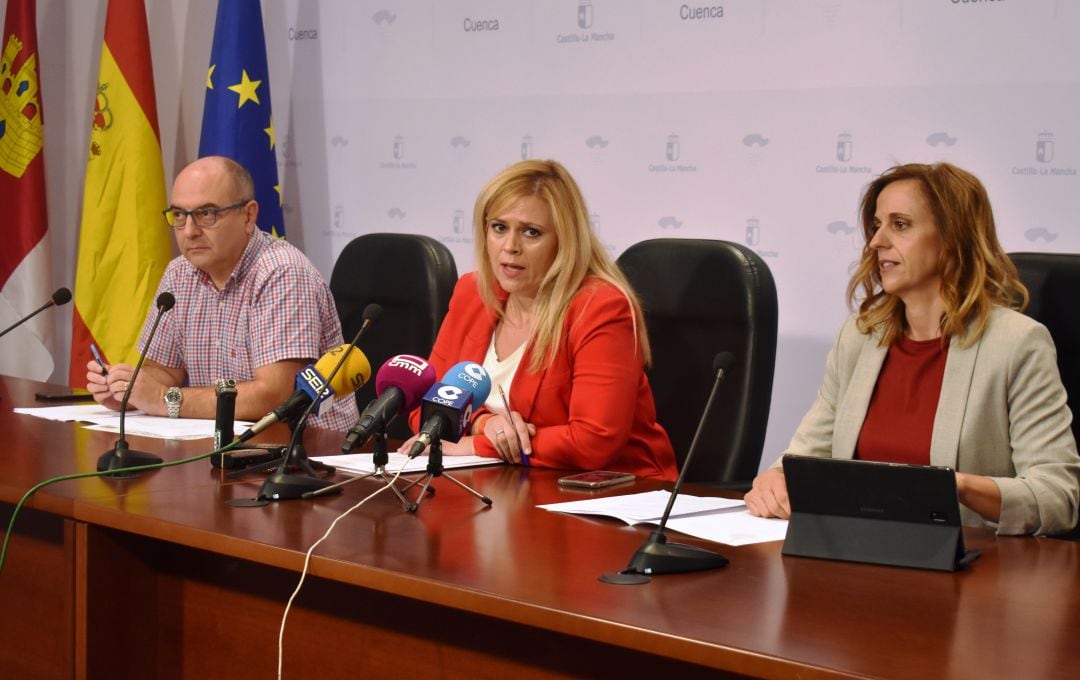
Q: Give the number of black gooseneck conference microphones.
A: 4